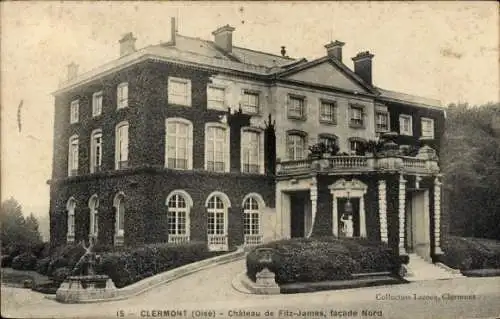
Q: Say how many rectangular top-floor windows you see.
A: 12